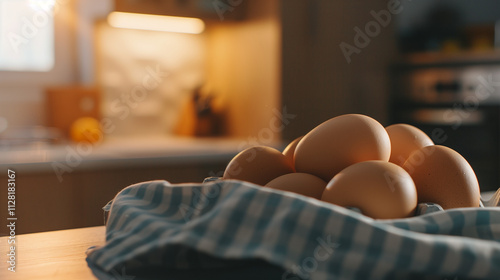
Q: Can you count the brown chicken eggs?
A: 7